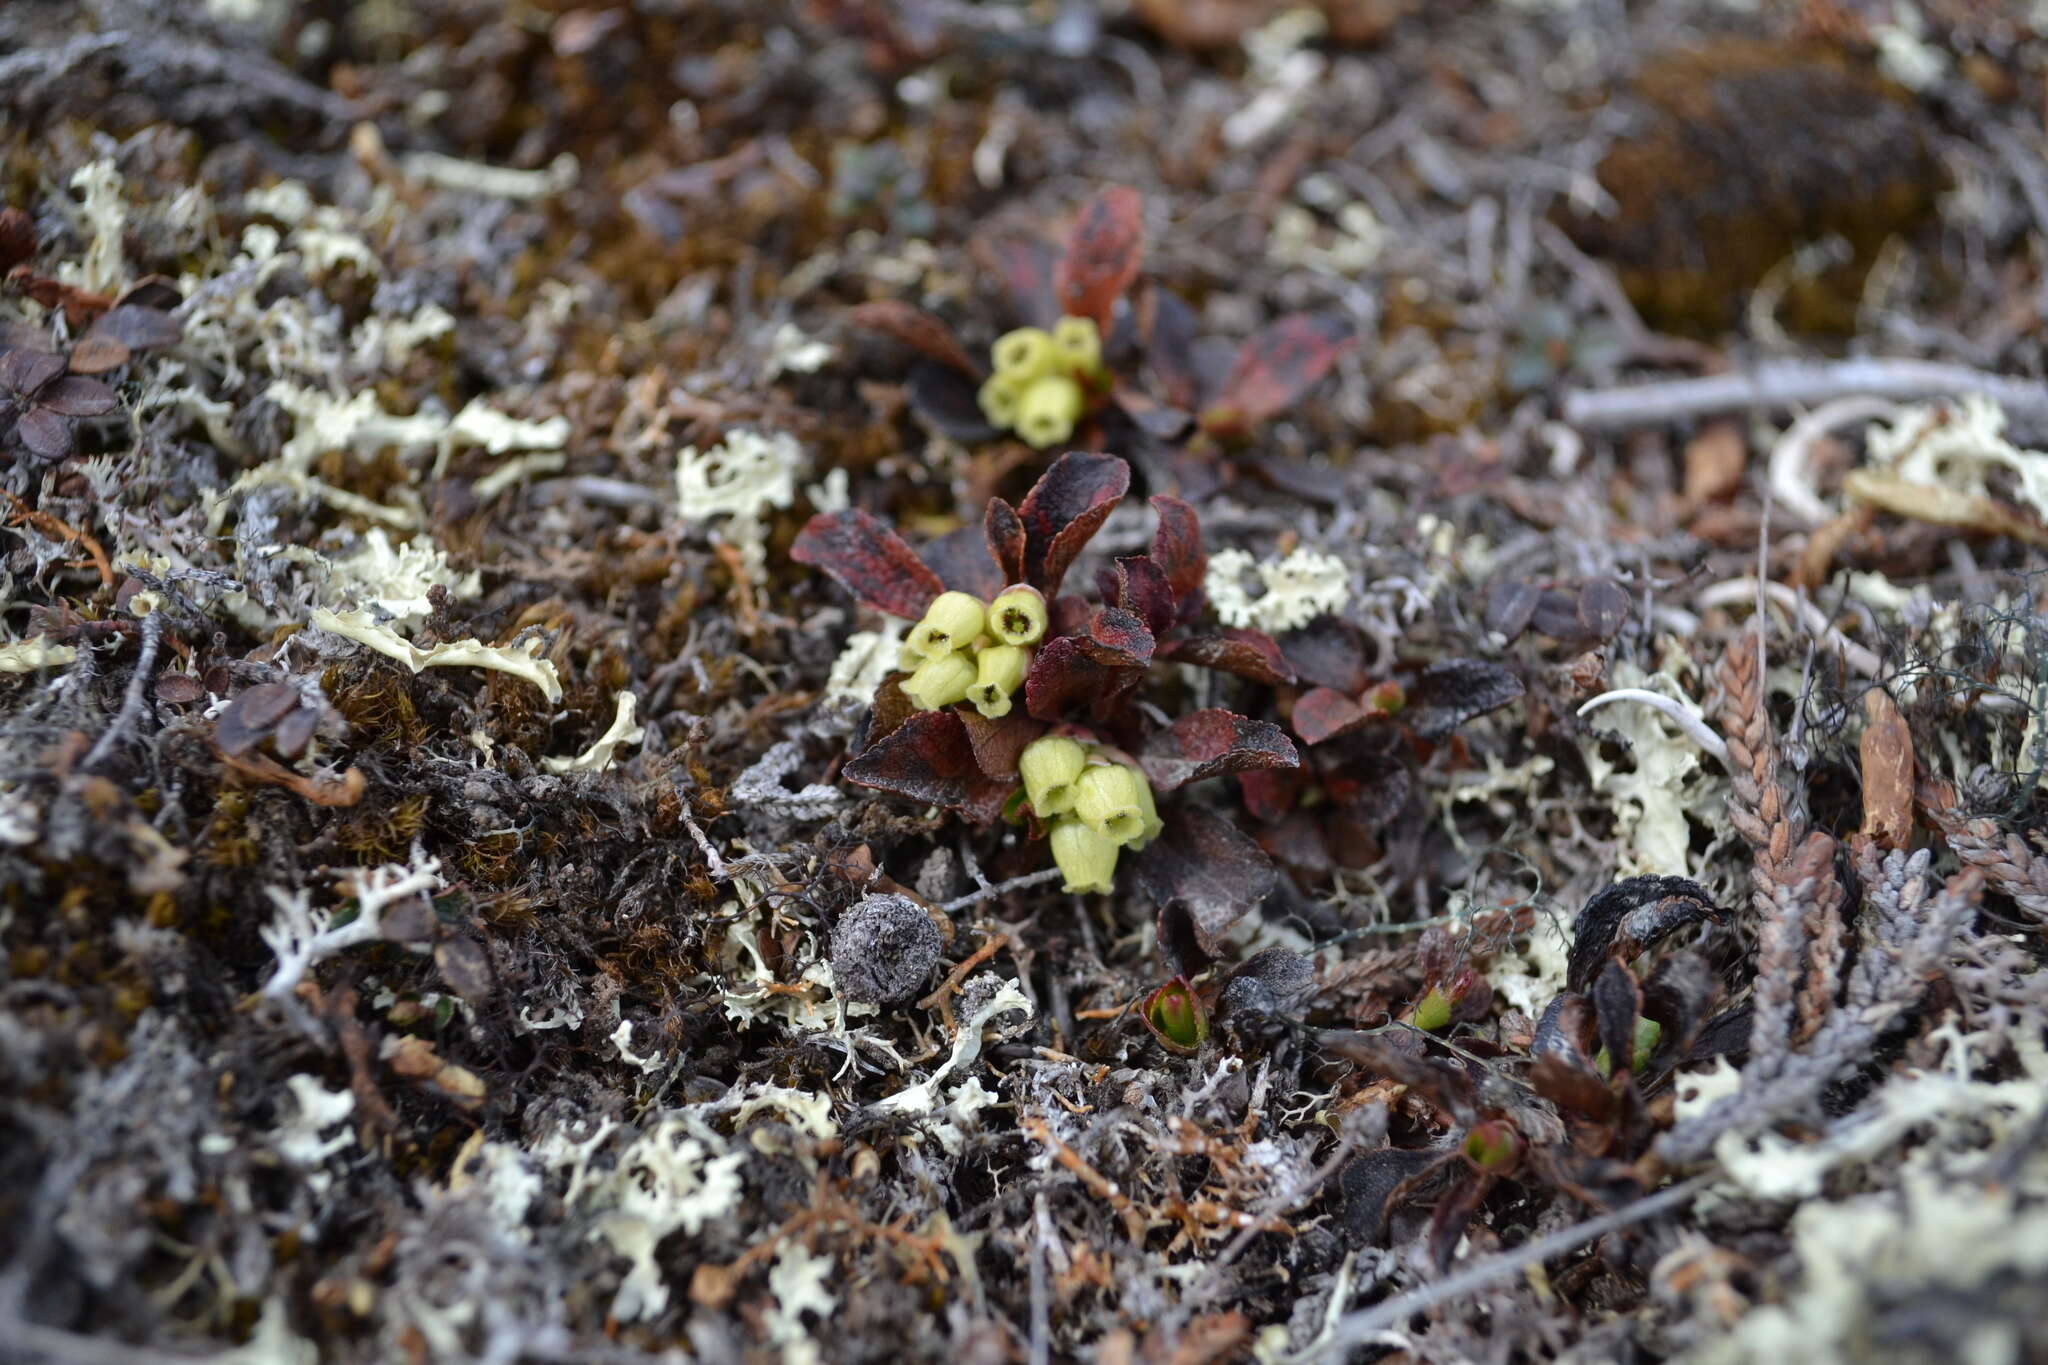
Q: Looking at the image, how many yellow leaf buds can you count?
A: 13